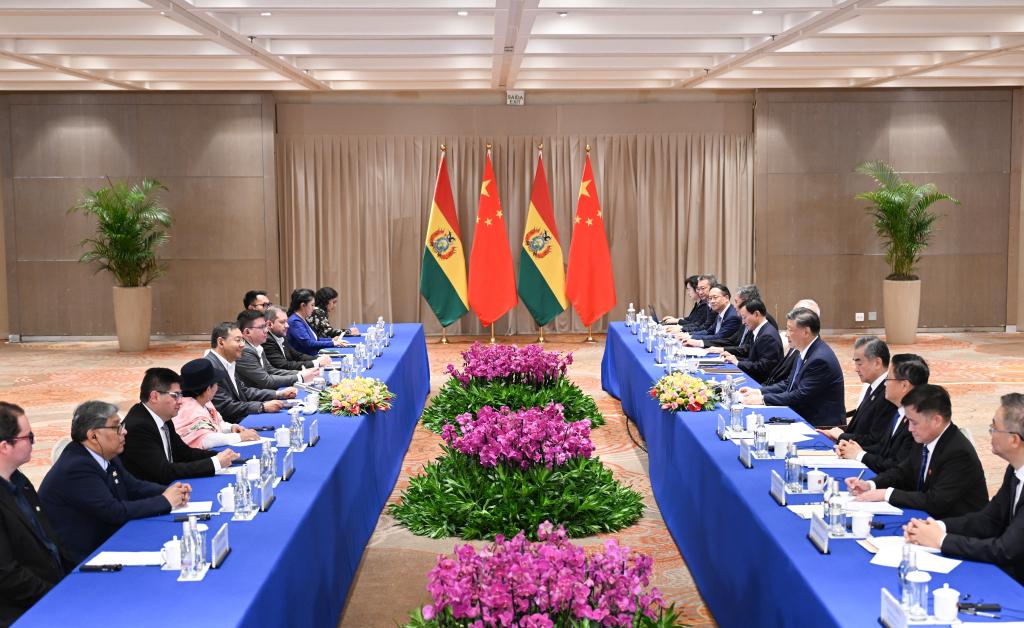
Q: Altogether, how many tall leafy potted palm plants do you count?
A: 2